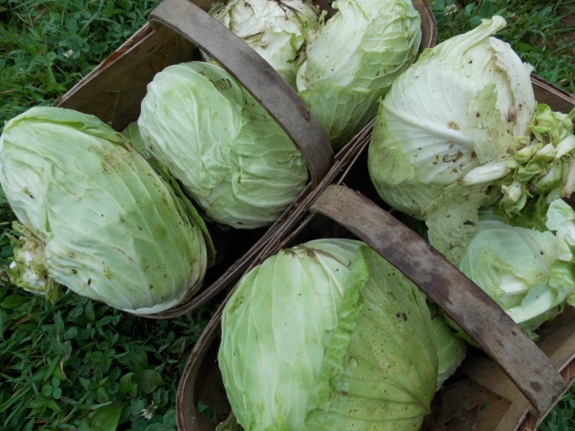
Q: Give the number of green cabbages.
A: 7